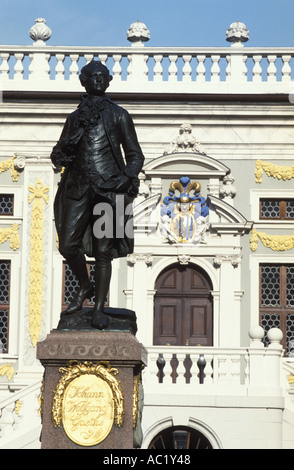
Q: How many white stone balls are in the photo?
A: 2